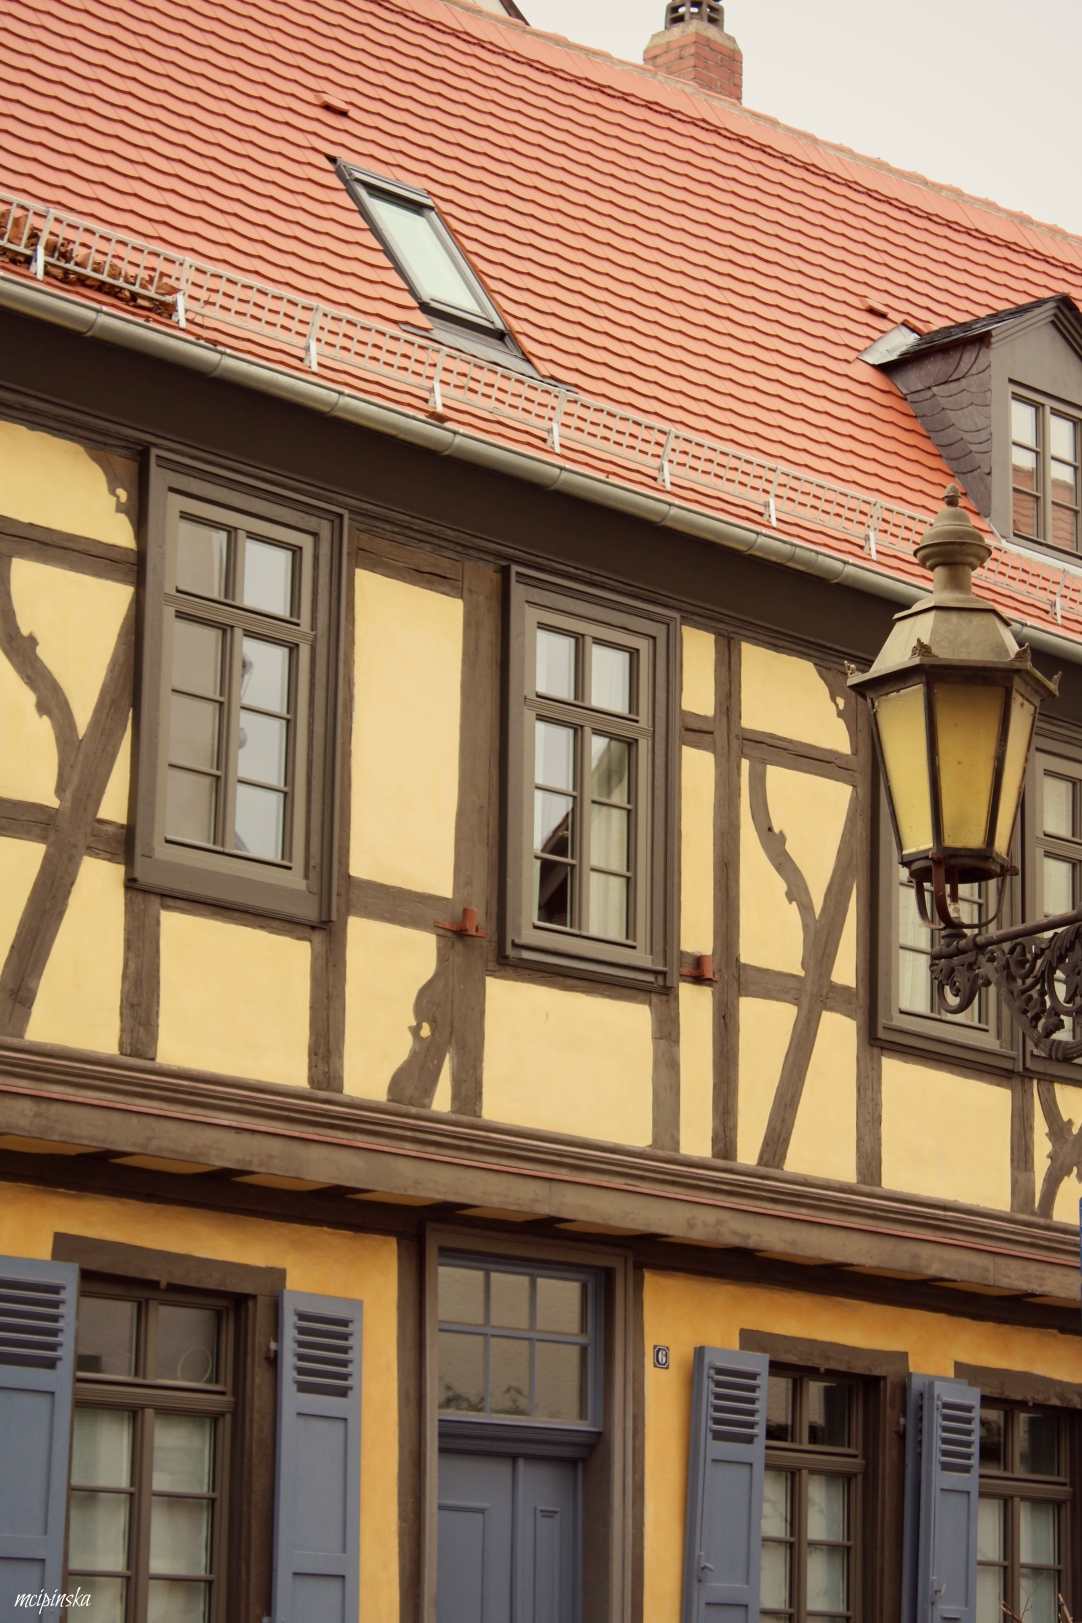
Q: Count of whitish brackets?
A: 9